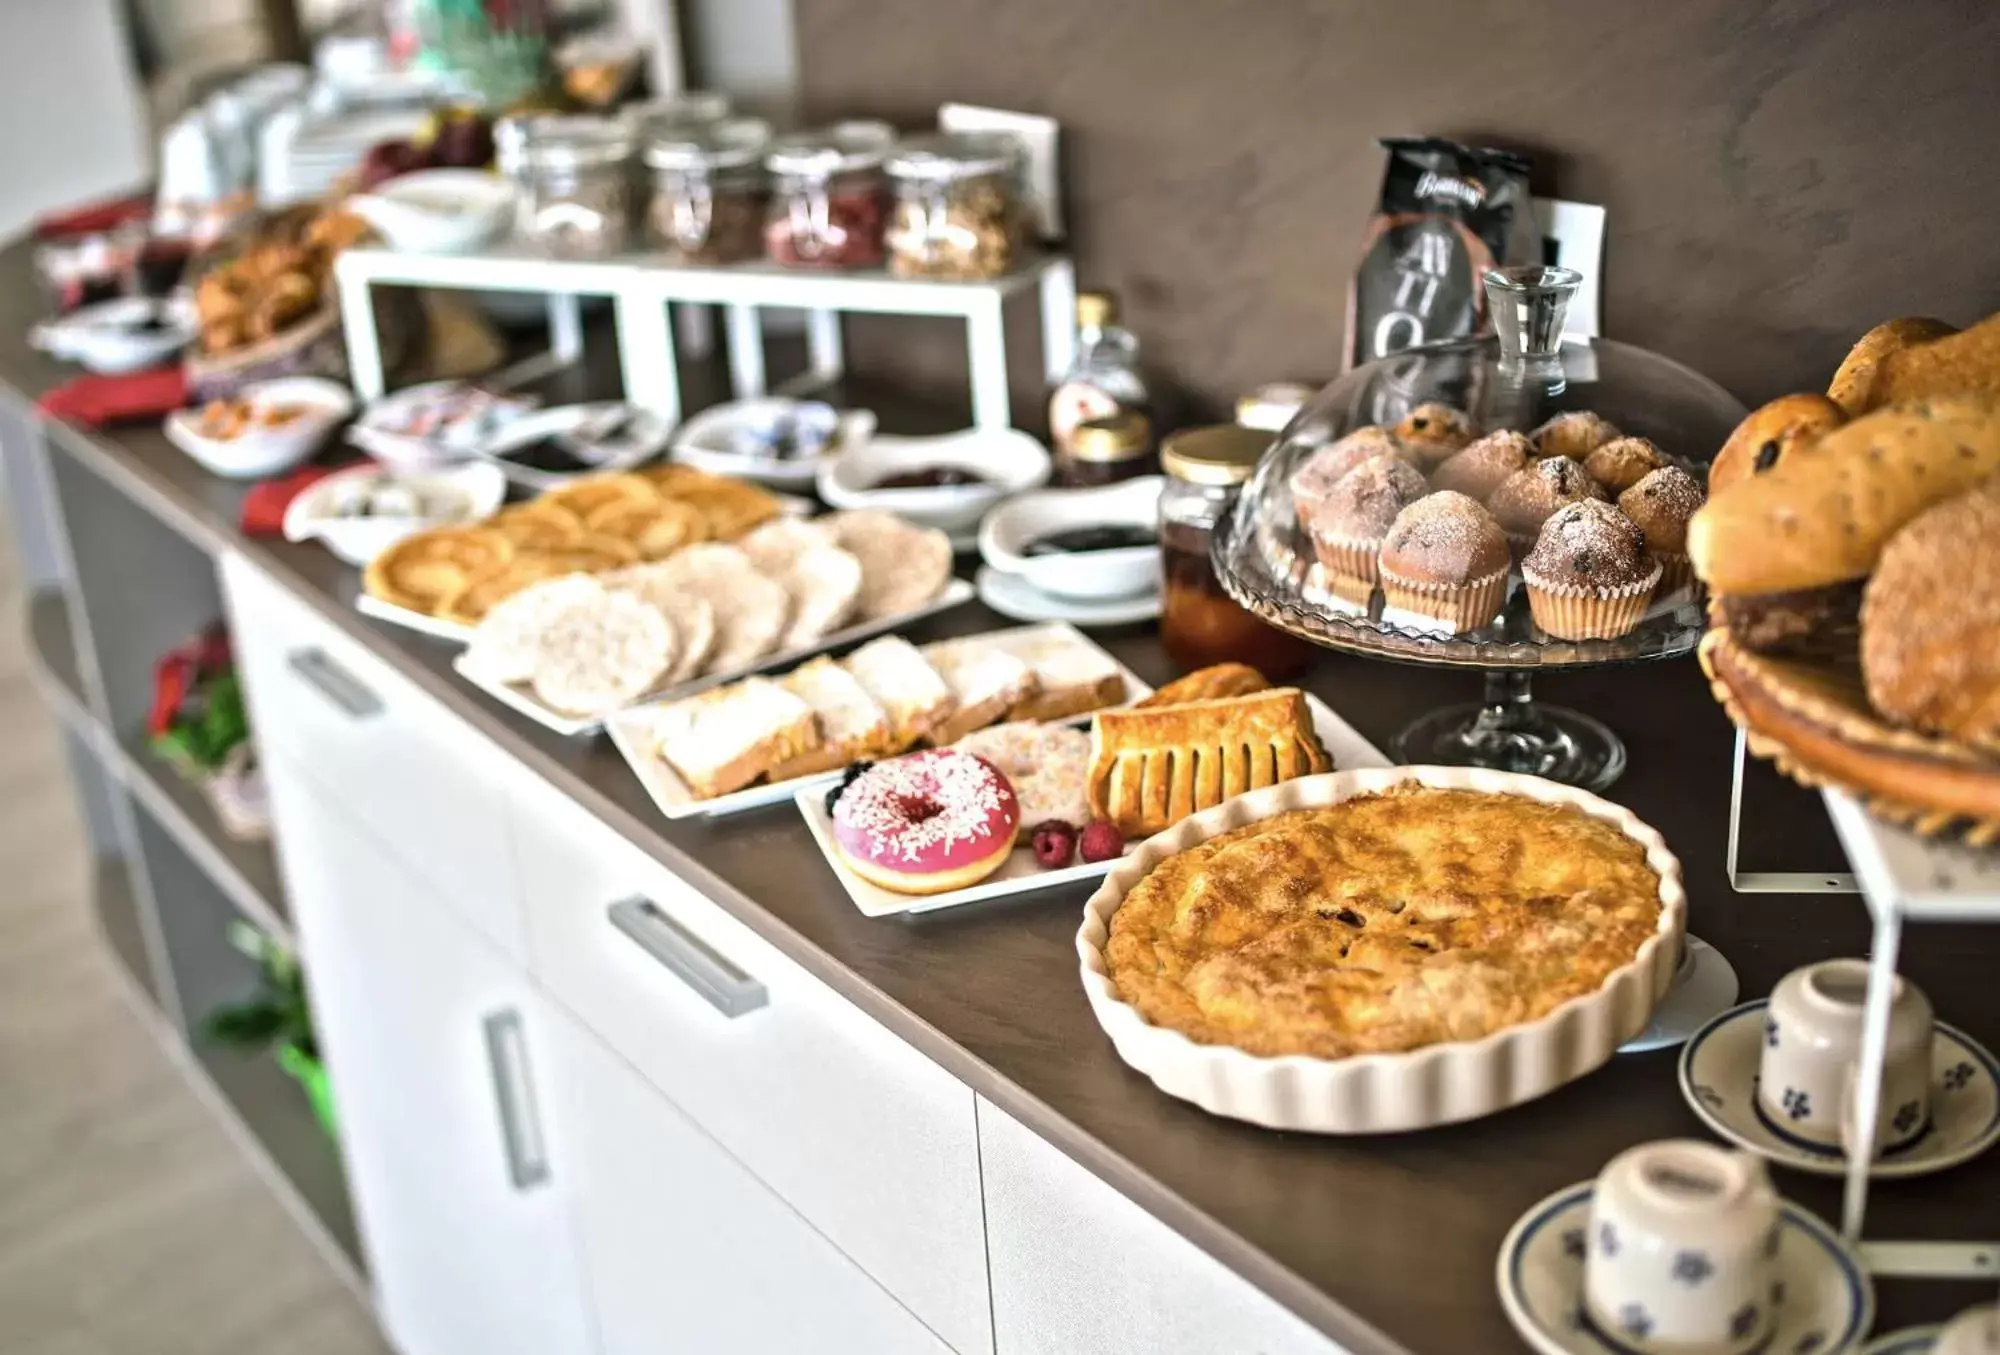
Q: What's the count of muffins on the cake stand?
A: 10